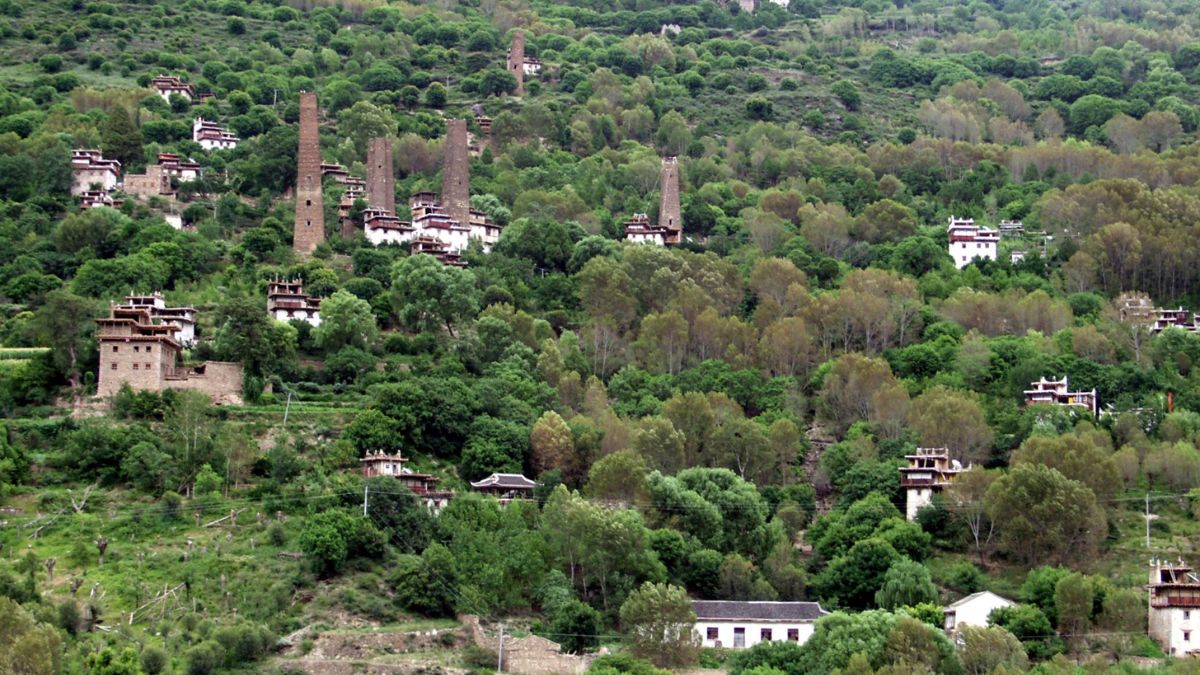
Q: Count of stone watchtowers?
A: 5